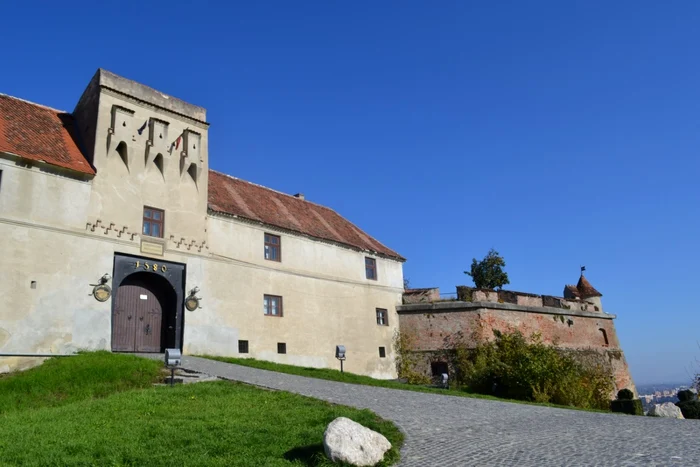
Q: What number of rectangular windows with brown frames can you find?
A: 5